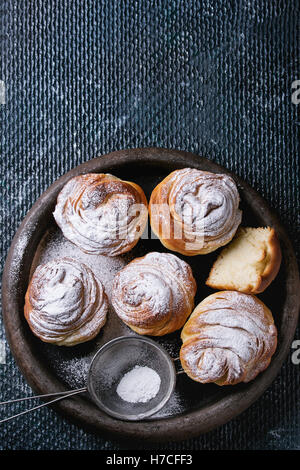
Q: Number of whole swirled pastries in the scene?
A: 5